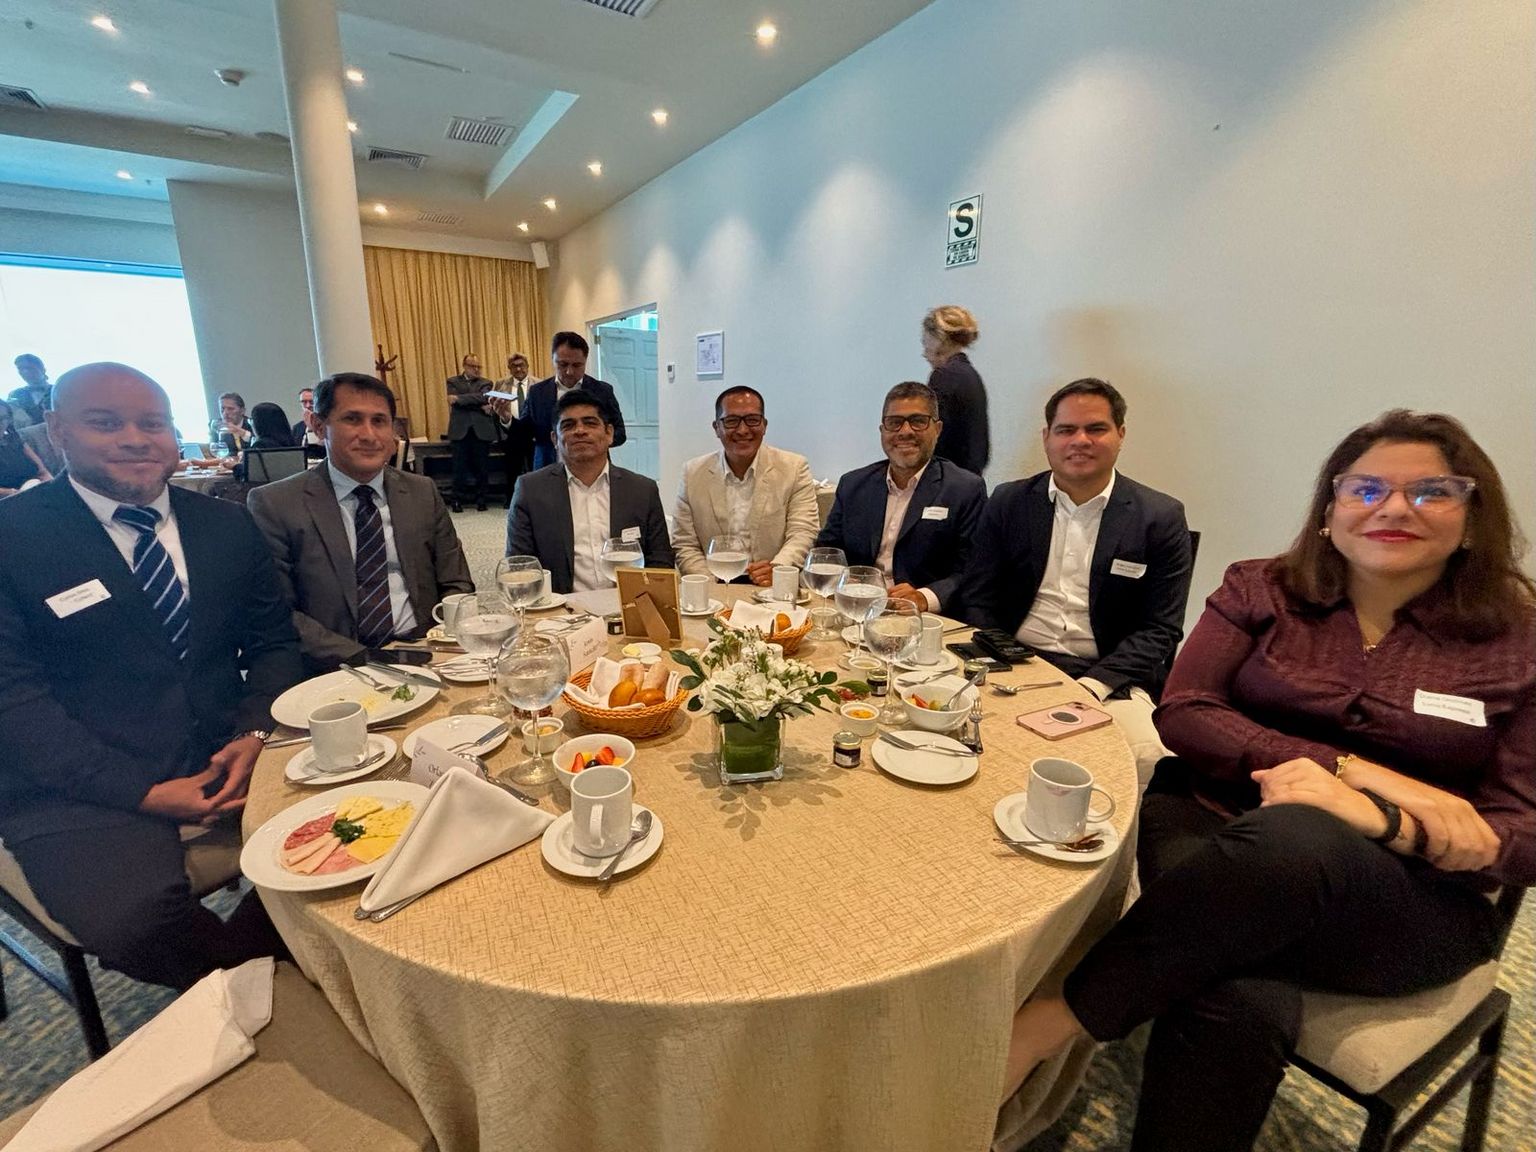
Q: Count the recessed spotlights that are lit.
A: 11